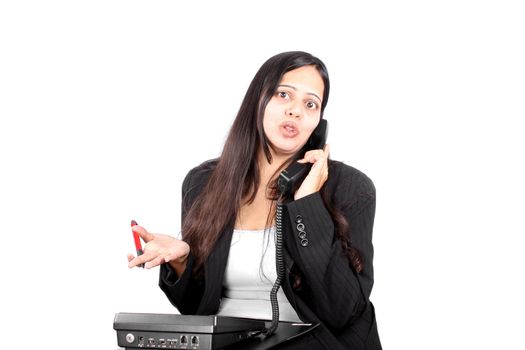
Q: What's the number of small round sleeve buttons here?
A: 4